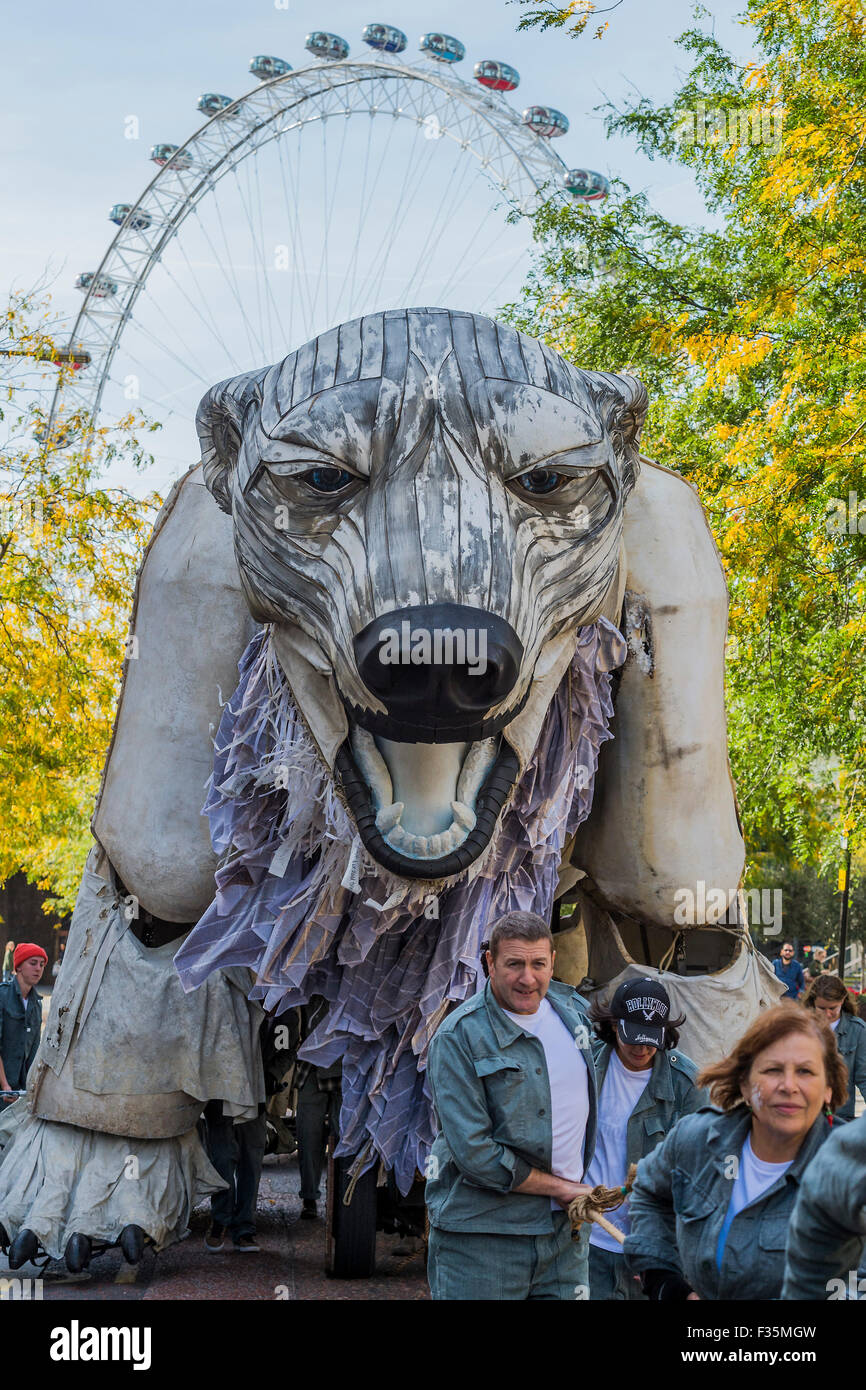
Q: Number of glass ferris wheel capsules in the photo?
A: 13